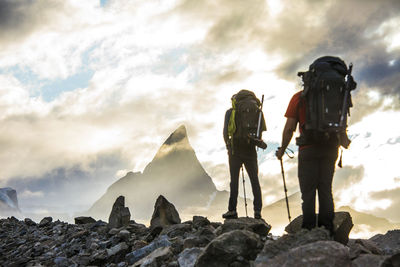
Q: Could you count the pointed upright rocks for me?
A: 2